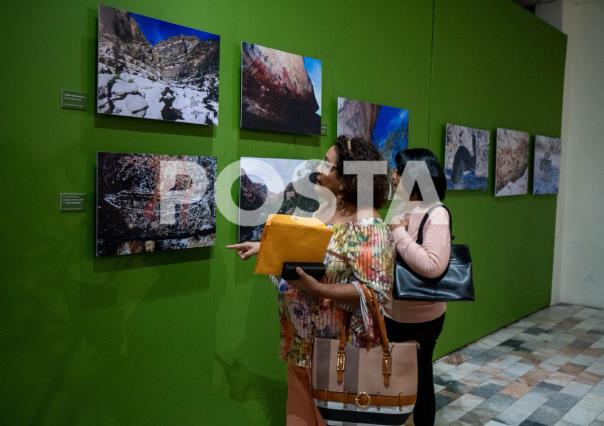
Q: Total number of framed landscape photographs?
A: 8